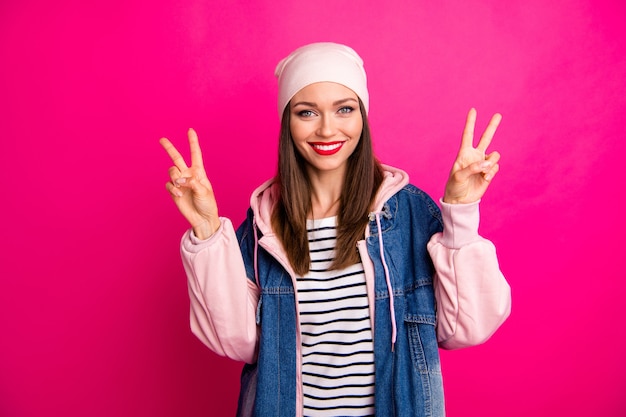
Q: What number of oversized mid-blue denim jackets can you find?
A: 1